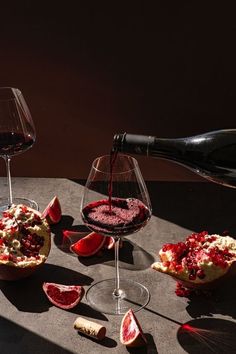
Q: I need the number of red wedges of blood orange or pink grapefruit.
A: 5